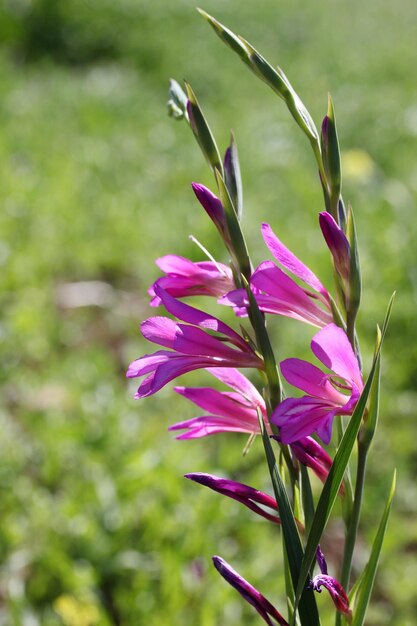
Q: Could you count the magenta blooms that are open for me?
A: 5